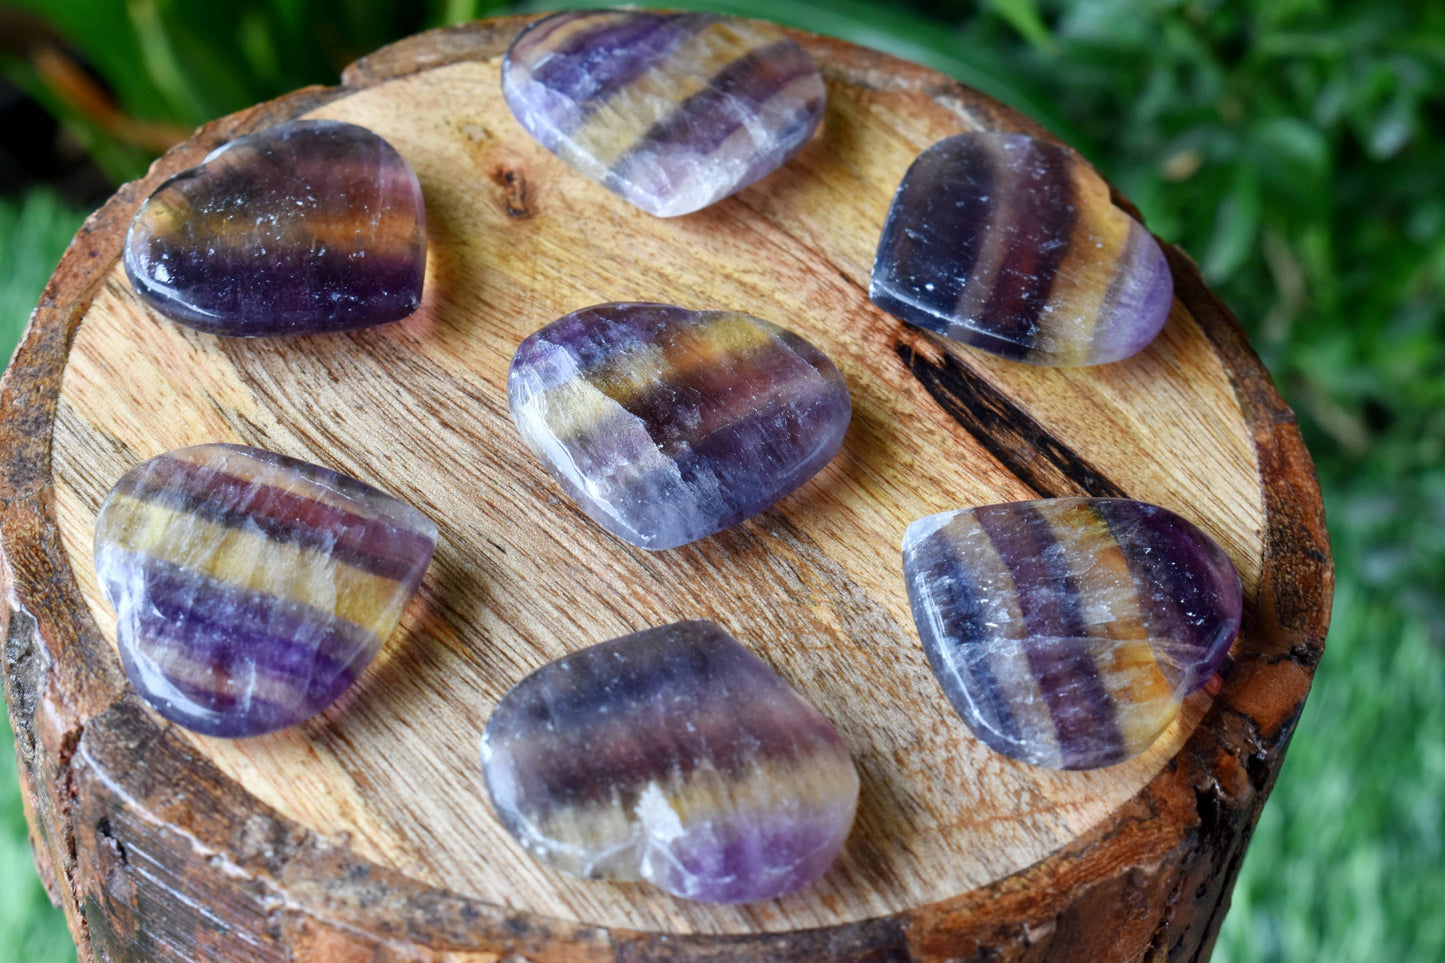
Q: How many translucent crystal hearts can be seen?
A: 7